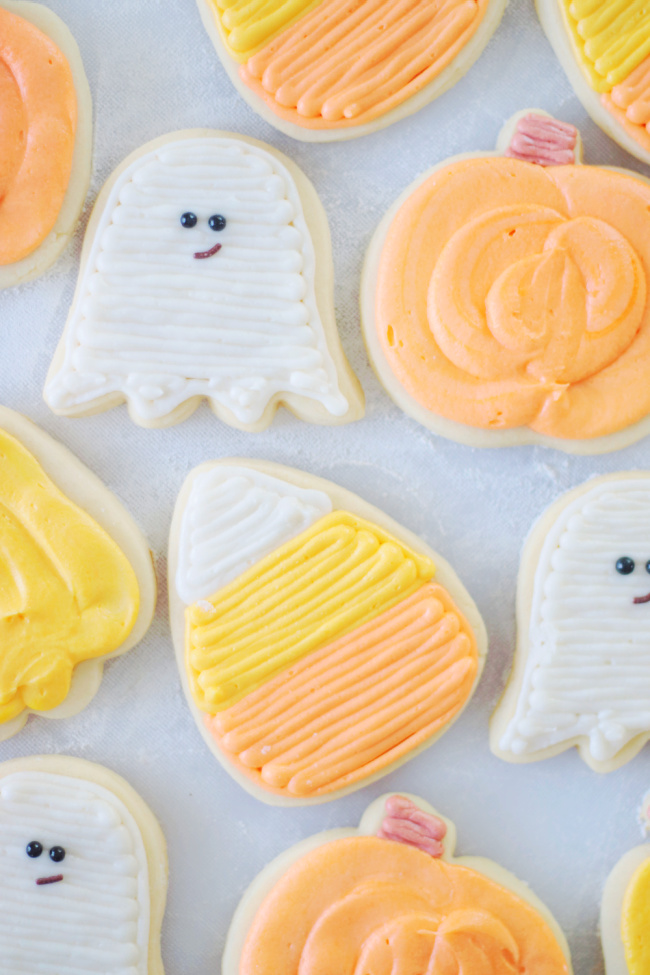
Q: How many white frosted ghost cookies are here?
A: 3